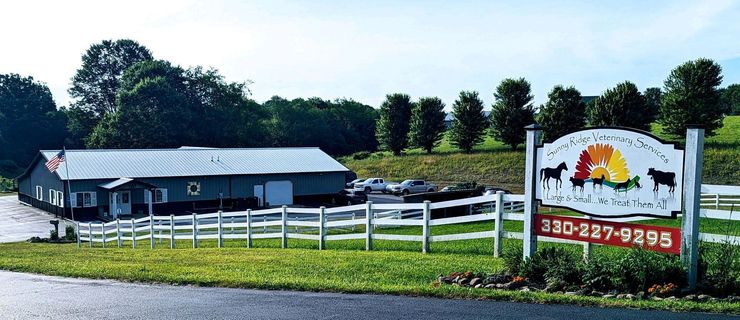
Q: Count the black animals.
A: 6